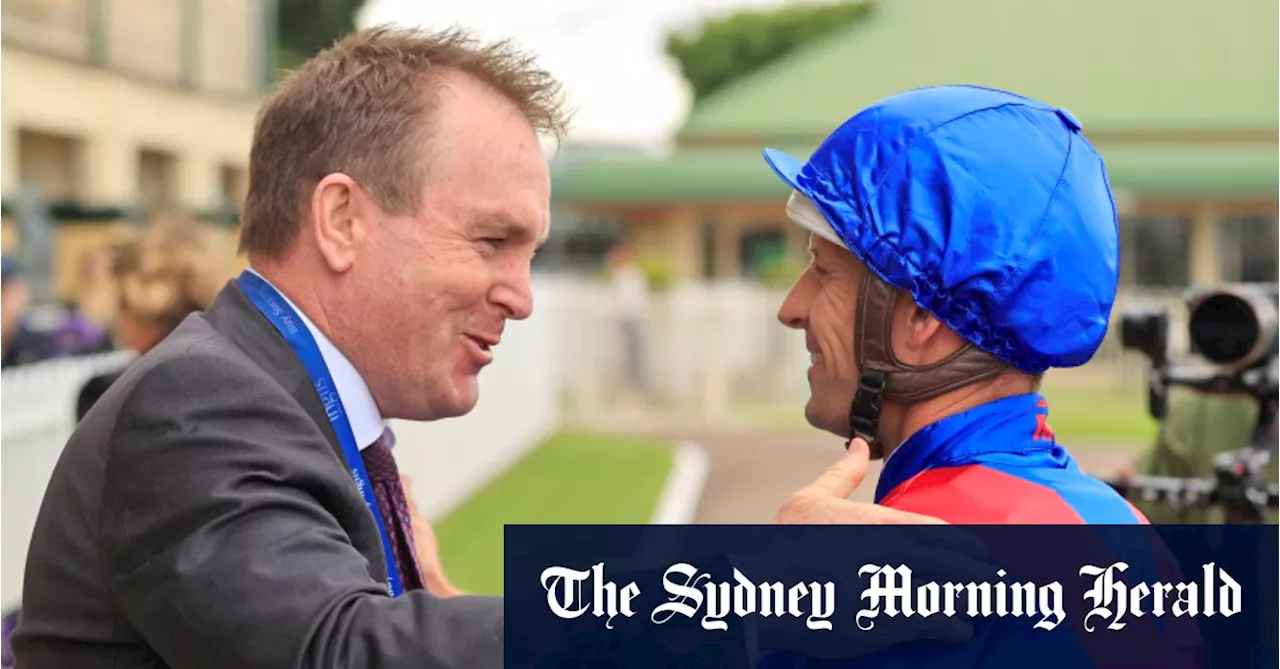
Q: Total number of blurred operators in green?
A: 1